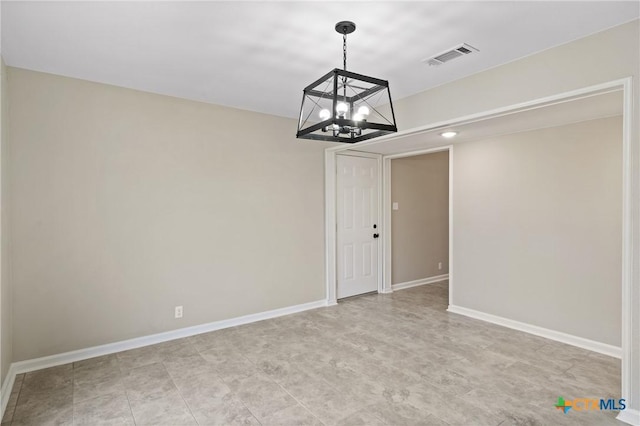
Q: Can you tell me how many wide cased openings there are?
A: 1